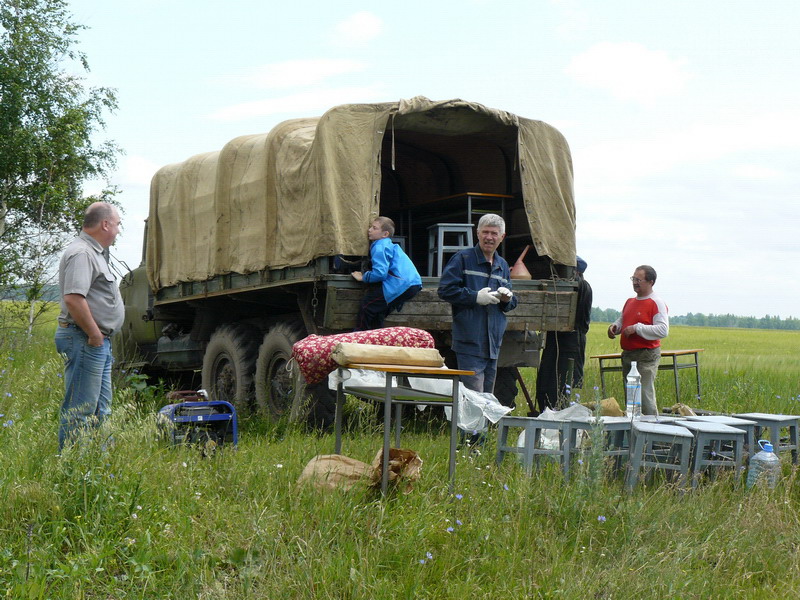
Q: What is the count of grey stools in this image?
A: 9